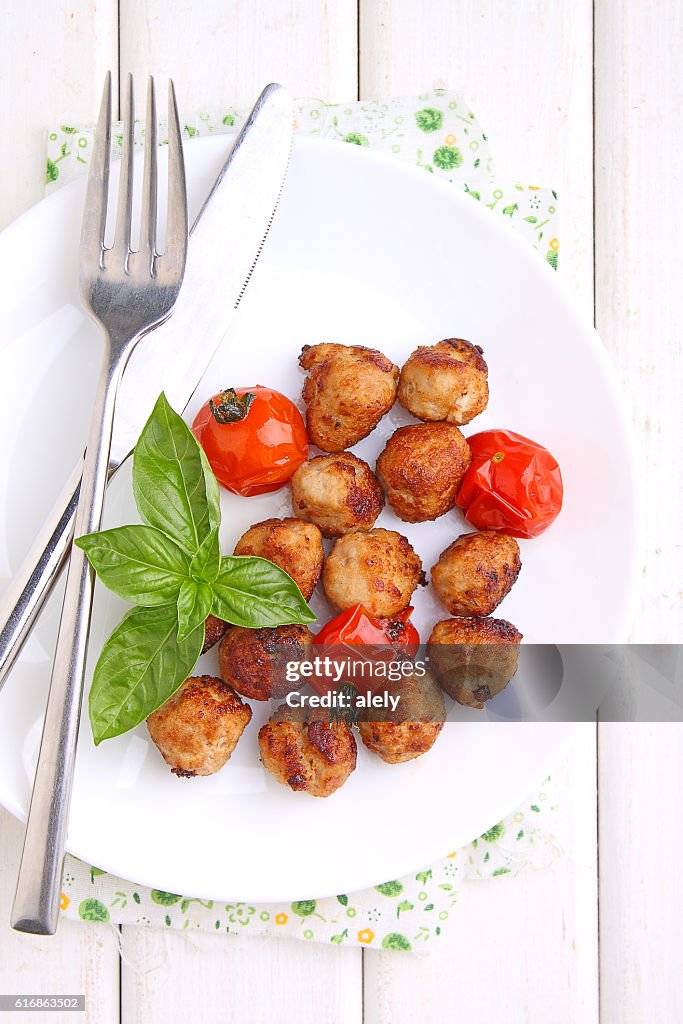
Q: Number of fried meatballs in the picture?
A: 13